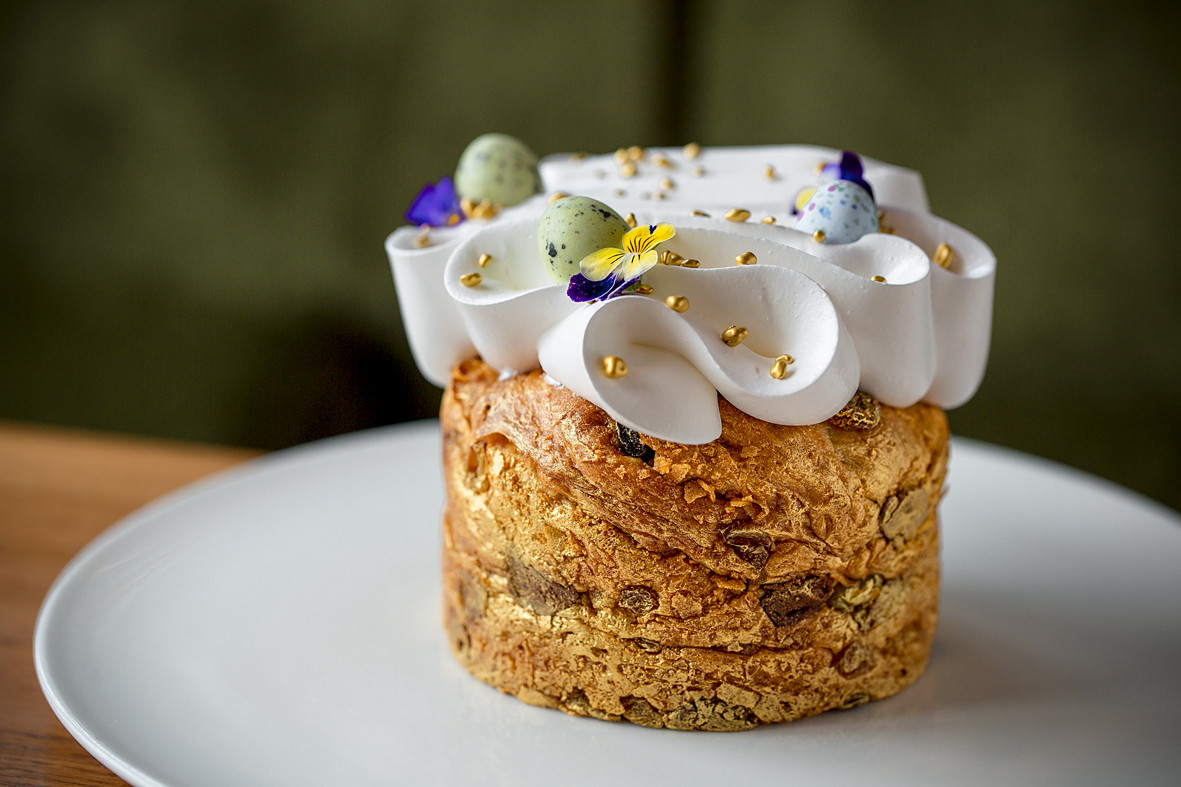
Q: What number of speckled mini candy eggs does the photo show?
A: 3